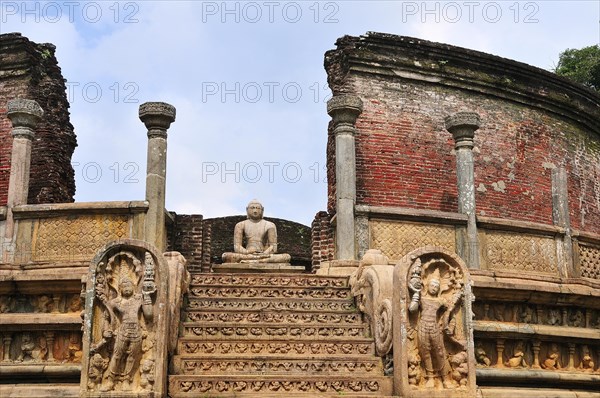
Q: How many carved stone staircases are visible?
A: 1